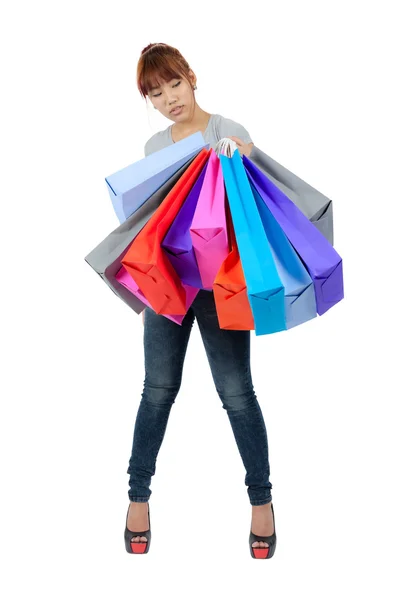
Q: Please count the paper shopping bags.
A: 11